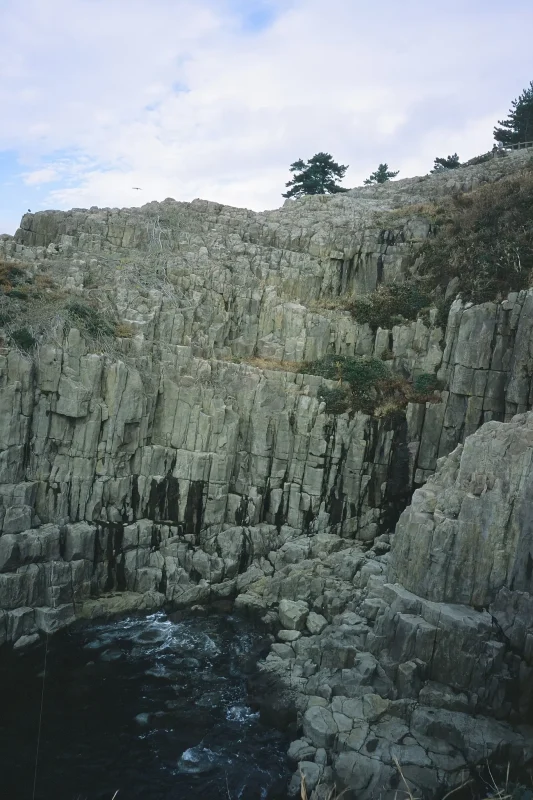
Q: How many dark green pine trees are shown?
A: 4